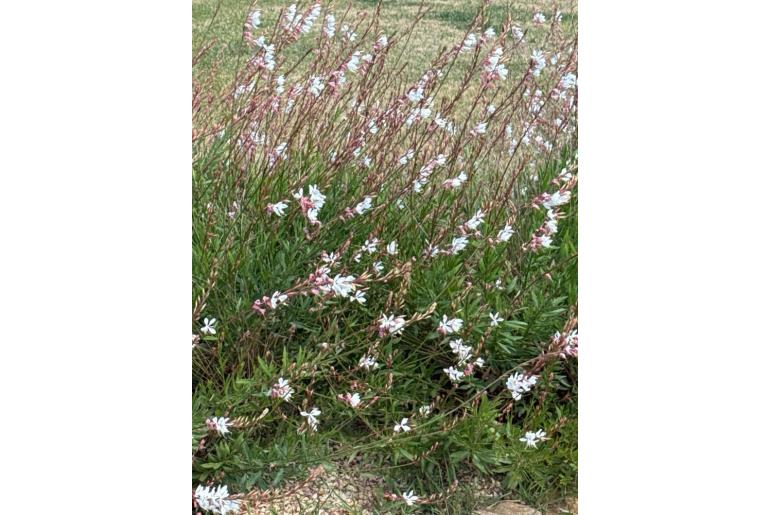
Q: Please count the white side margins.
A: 2